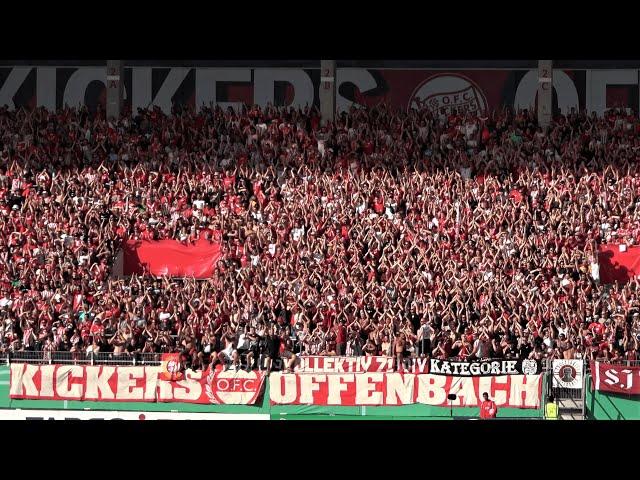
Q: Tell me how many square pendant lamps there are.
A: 0